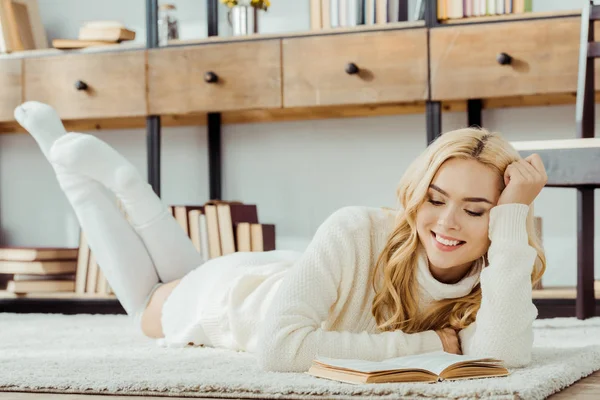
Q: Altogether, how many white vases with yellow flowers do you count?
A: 1